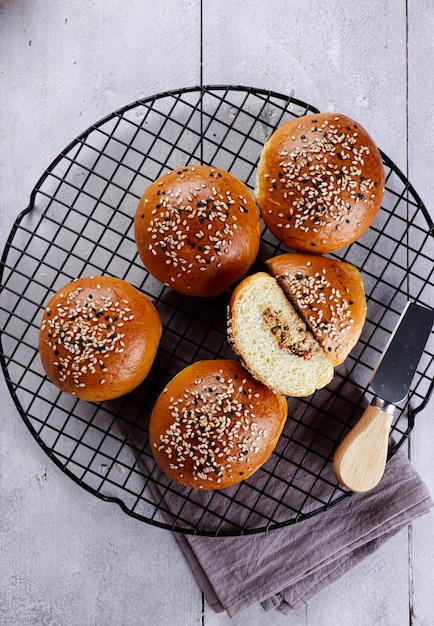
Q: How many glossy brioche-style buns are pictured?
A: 5